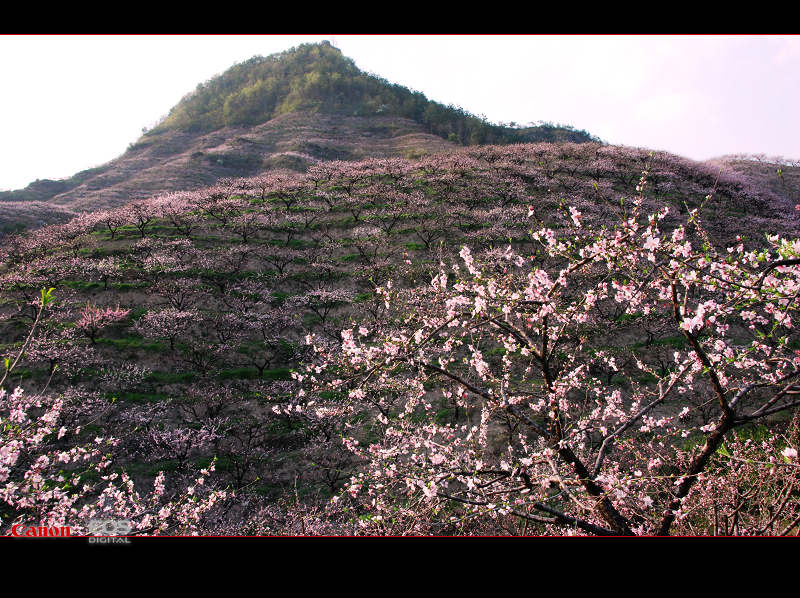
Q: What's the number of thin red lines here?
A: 2